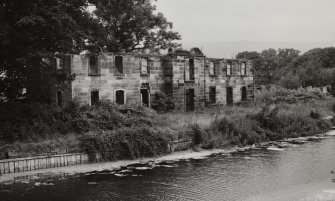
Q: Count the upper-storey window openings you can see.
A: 8